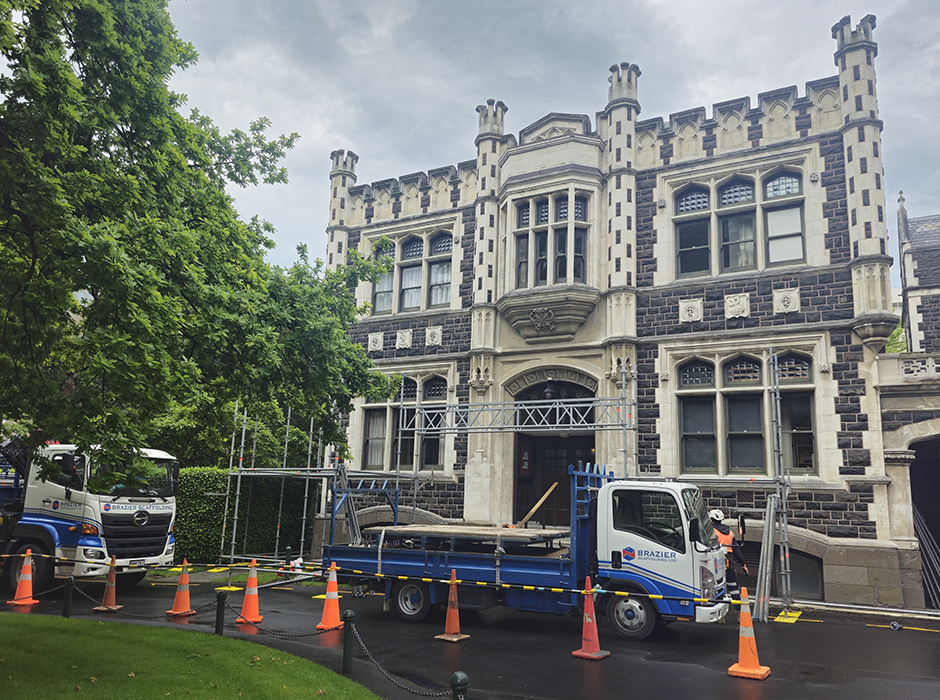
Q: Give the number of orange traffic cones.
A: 8